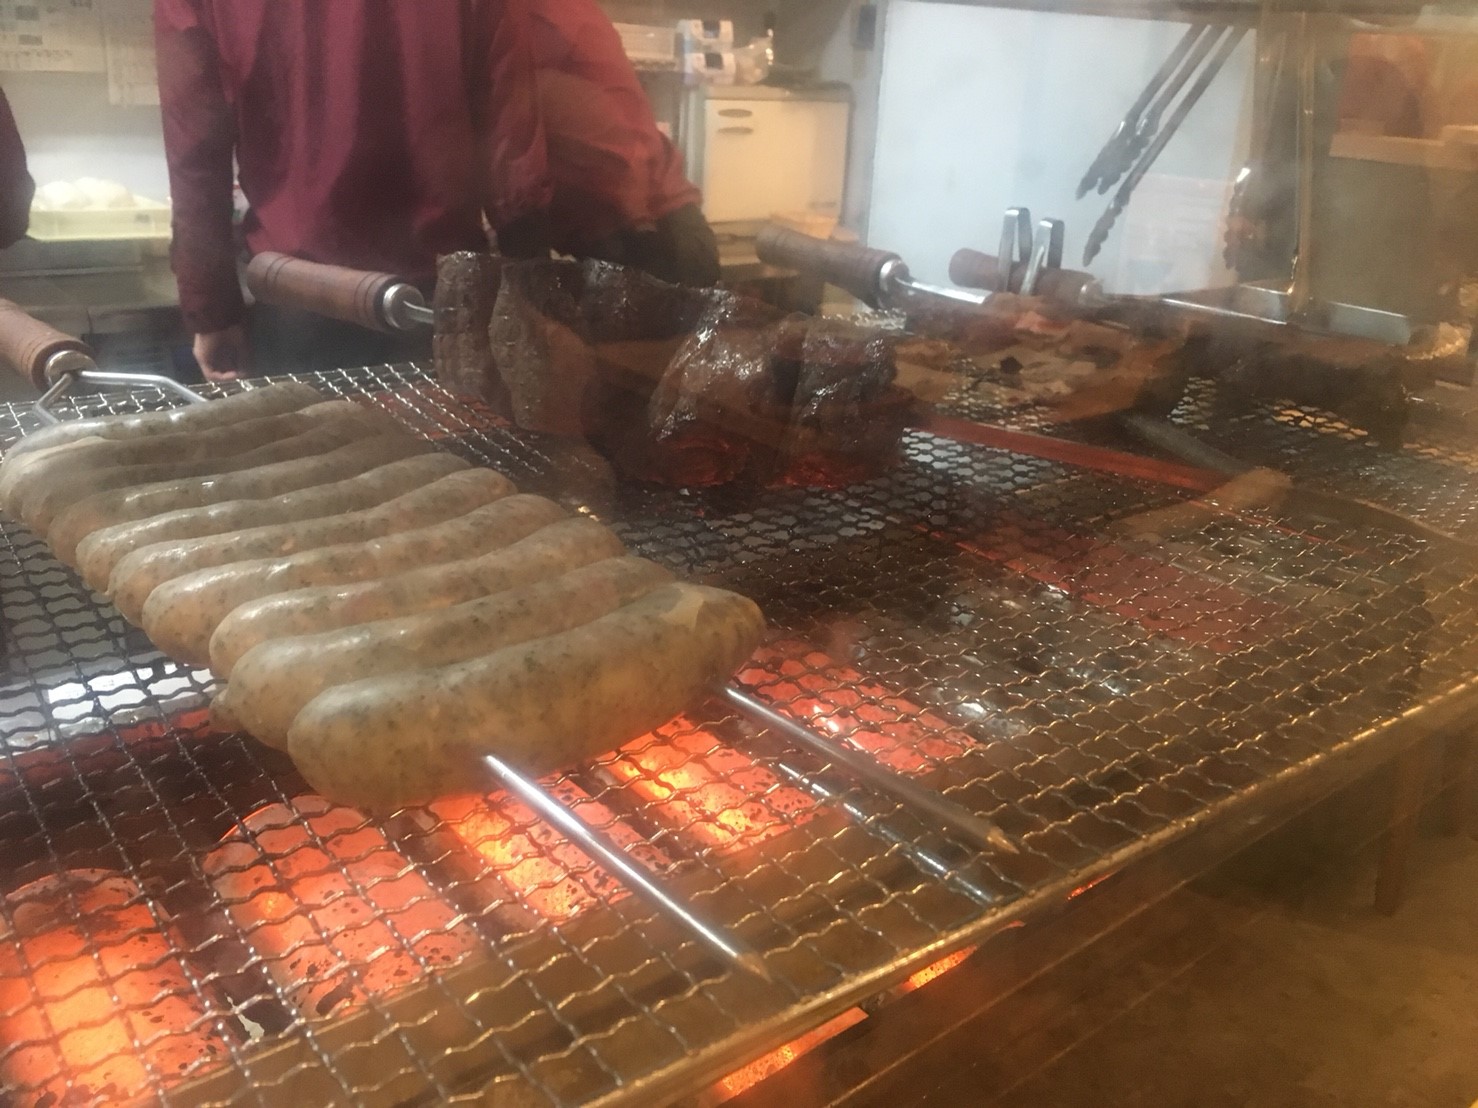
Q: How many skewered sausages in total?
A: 10